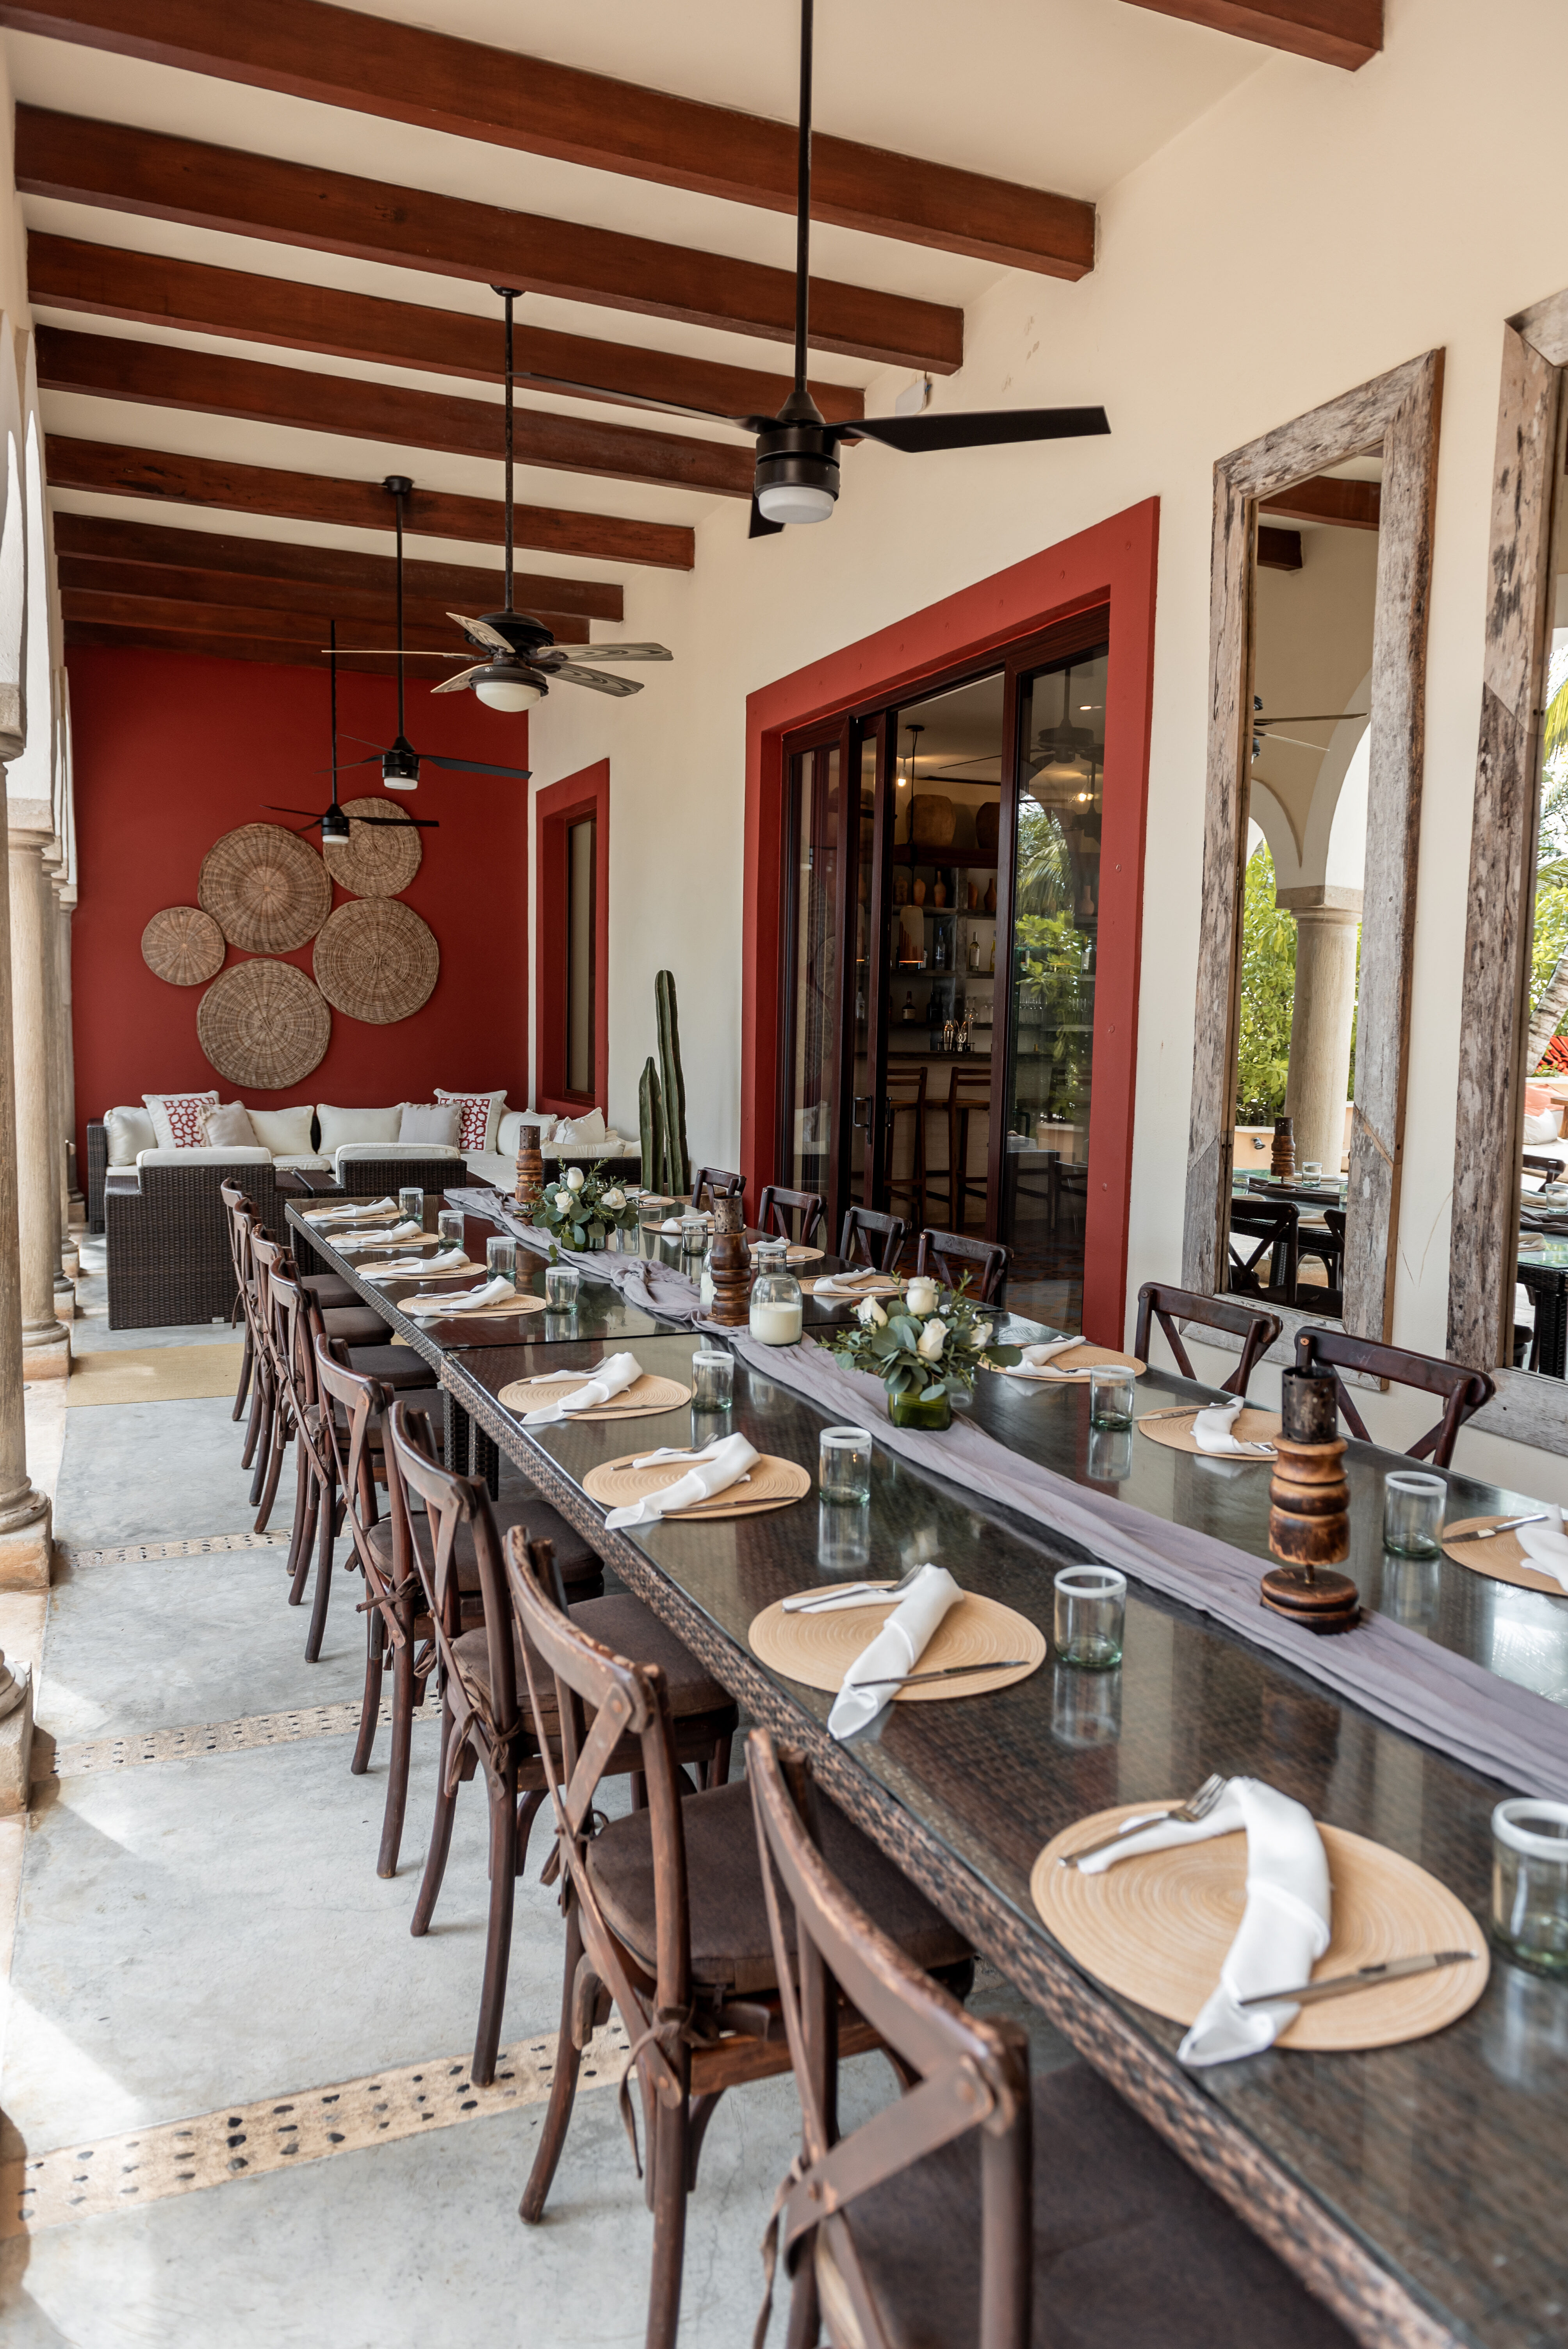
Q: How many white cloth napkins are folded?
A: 15